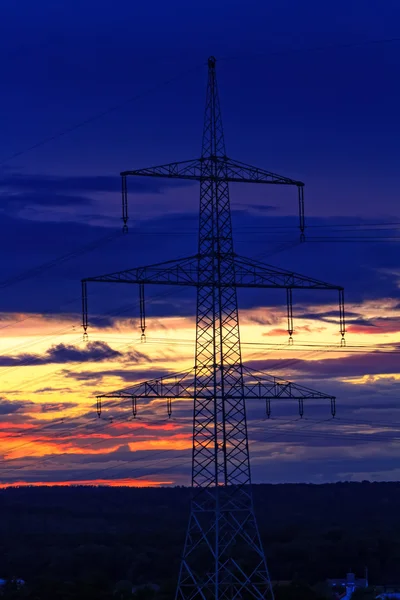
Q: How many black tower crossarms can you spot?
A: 3